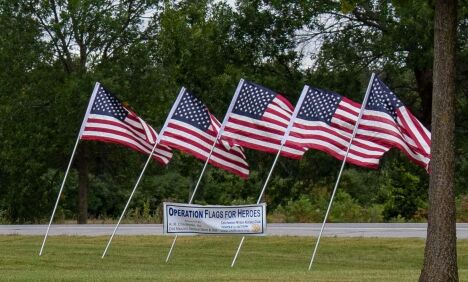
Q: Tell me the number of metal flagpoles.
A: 5